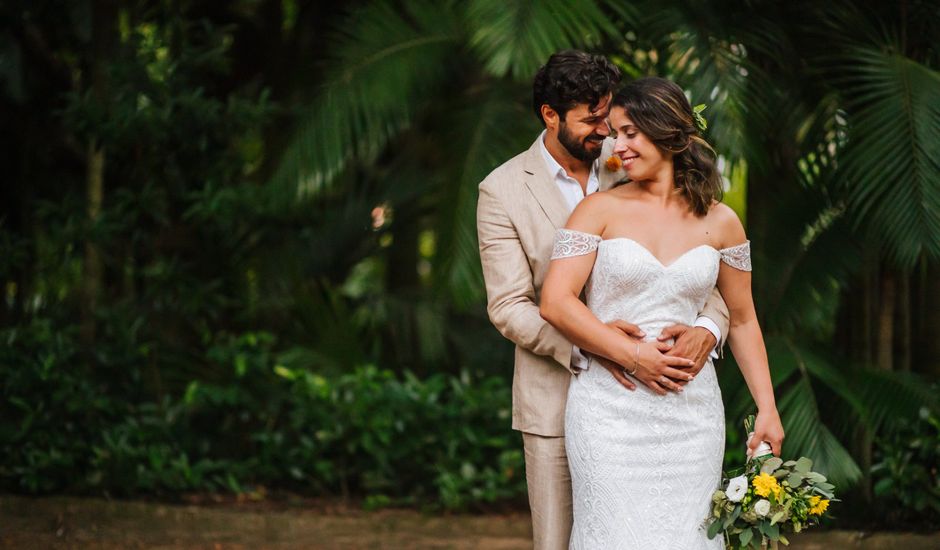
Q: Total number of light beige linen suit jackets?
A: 1